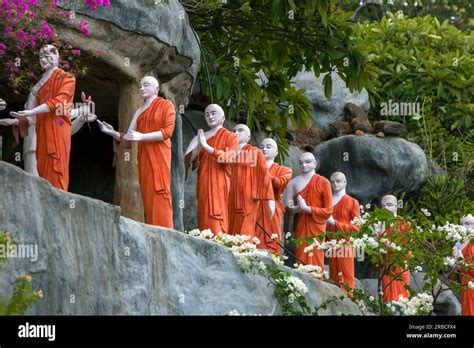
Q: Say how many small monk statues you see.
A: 9